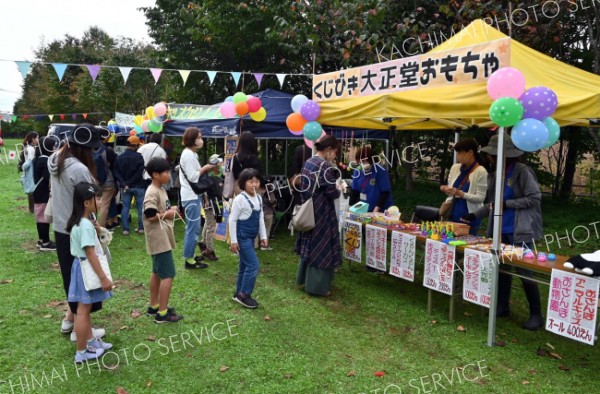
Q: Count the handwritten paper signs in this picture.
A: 6